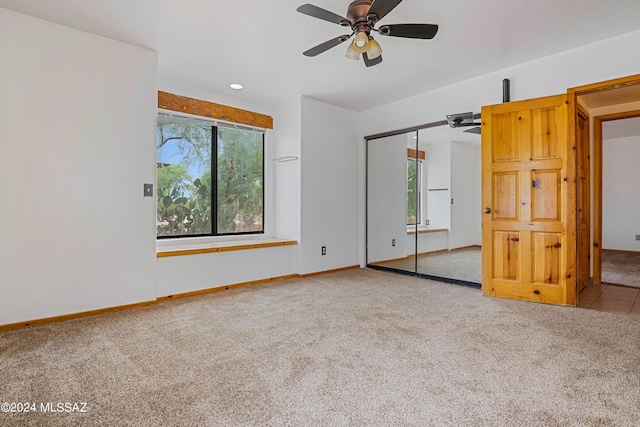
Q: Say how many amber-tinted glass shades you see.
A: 3